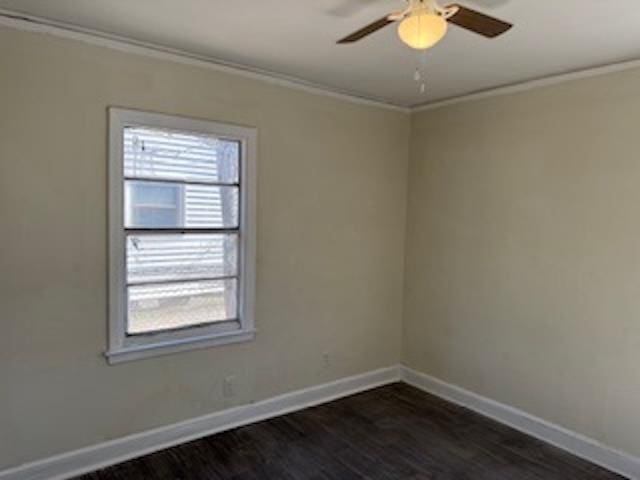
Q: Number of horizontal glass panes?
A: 4